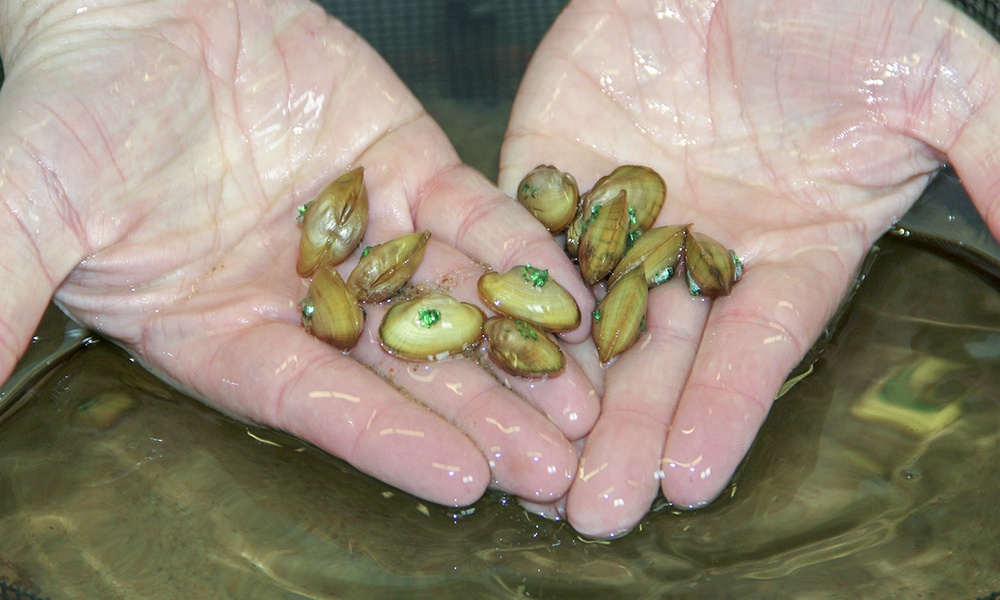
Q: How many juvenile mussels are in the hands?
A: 12